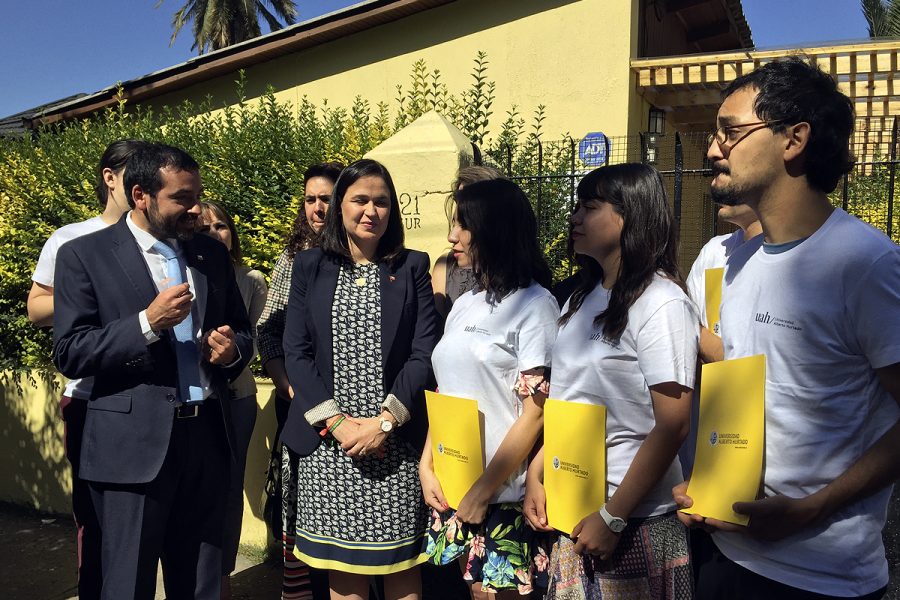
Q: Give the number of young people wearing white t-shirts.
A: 5